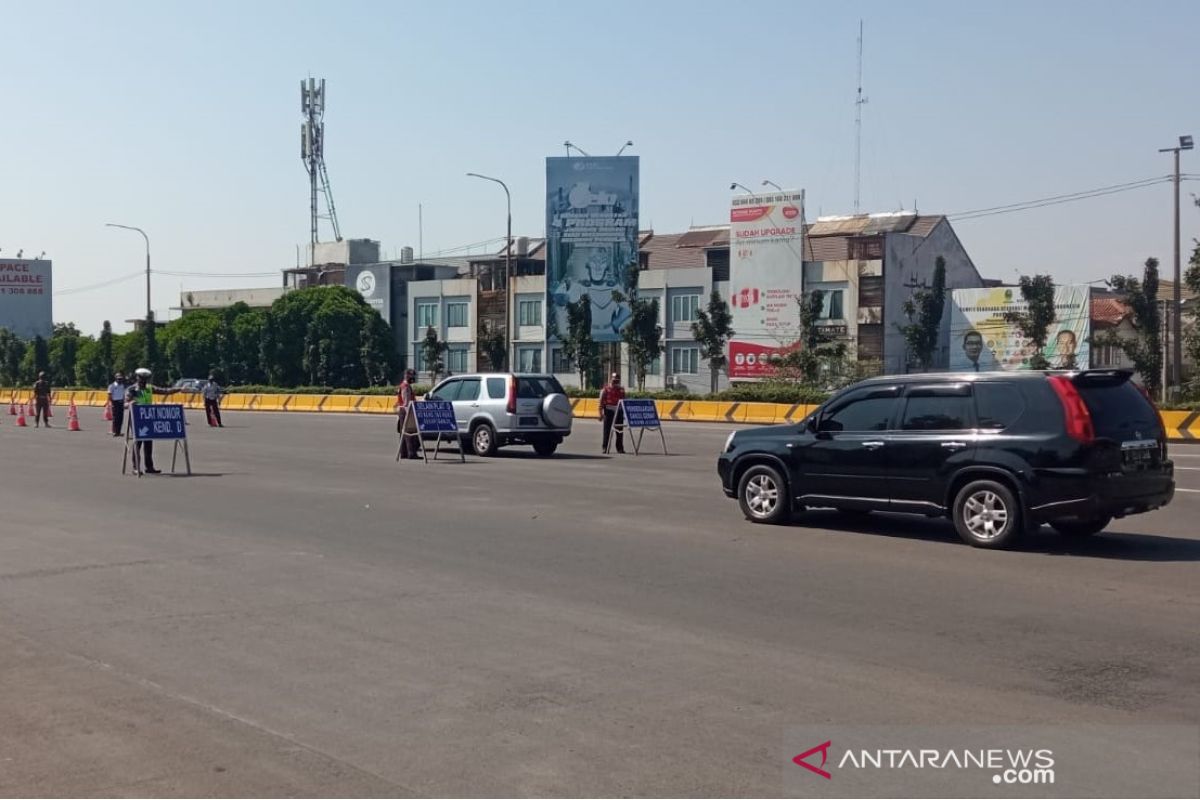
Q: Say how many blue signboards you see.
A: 3